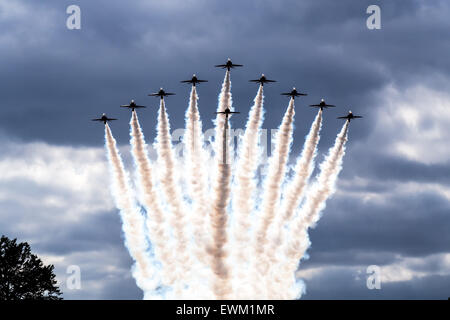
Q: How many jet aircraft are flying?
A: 10